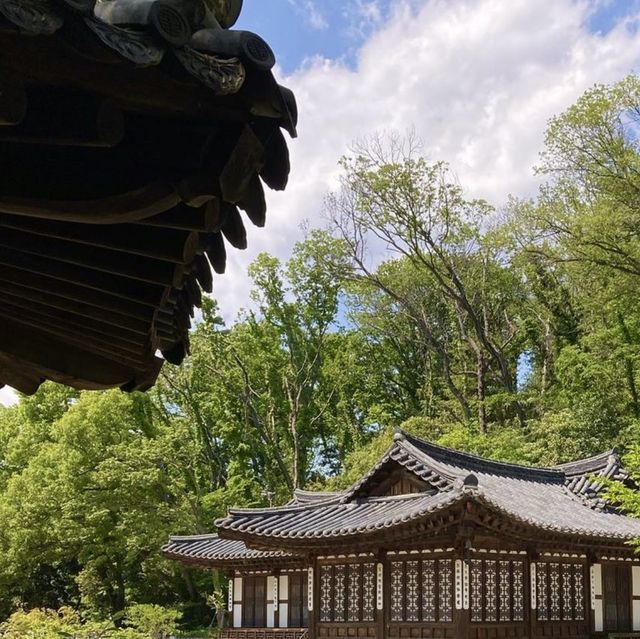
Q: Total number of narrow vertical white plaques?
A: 8